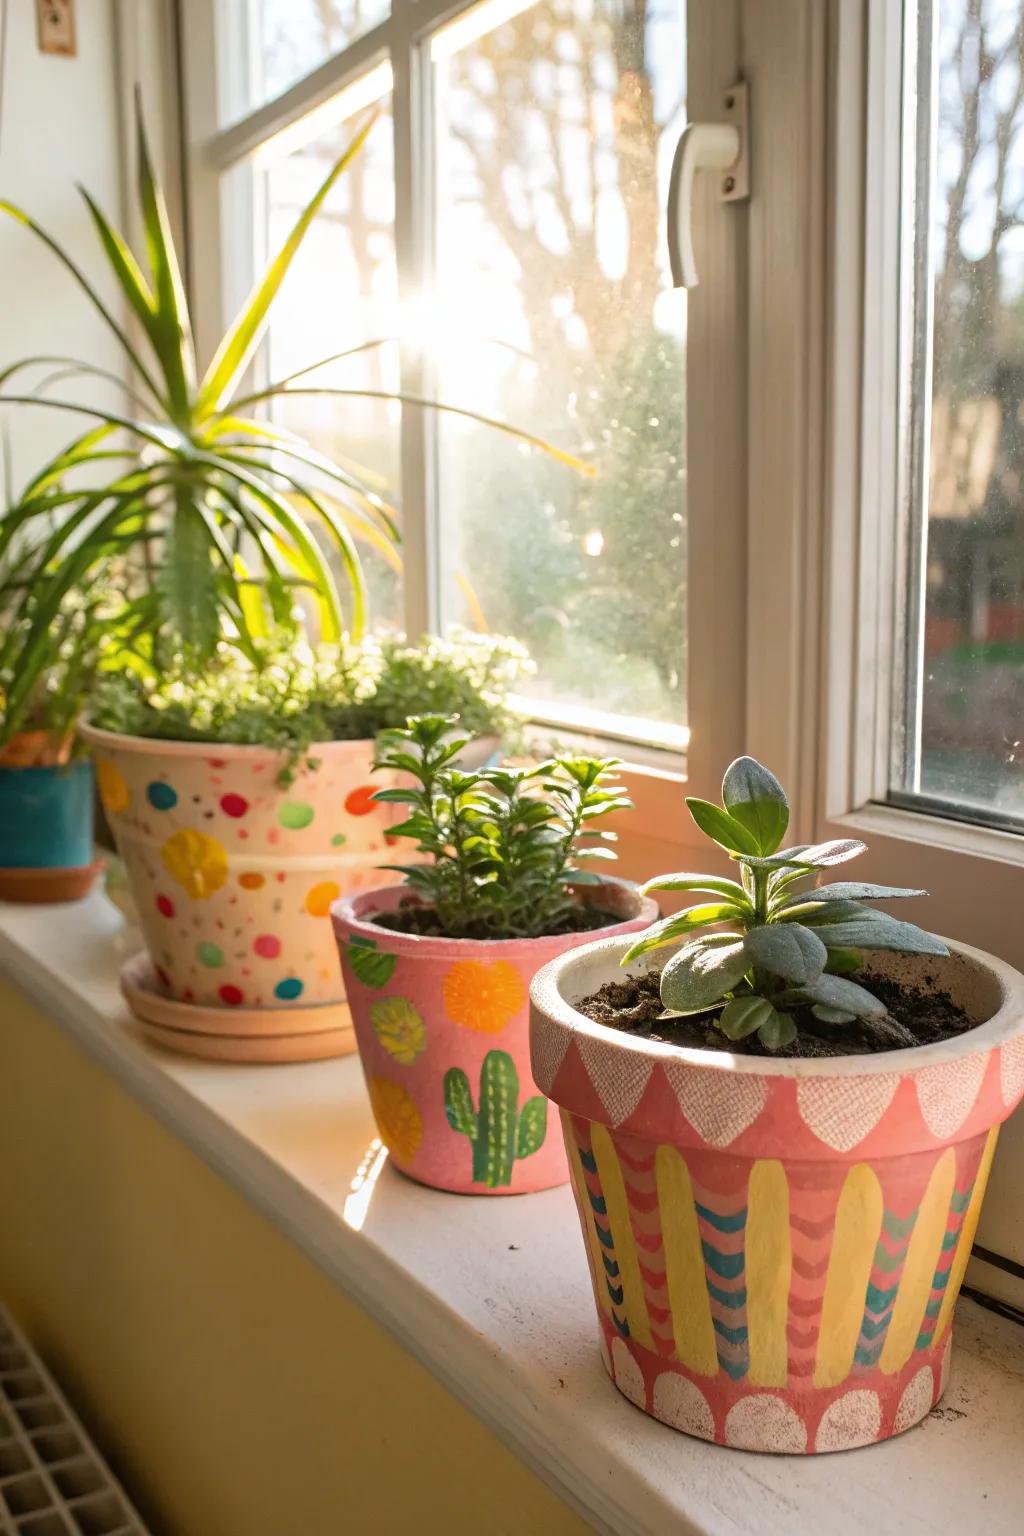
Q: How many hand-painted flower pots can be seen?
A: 3